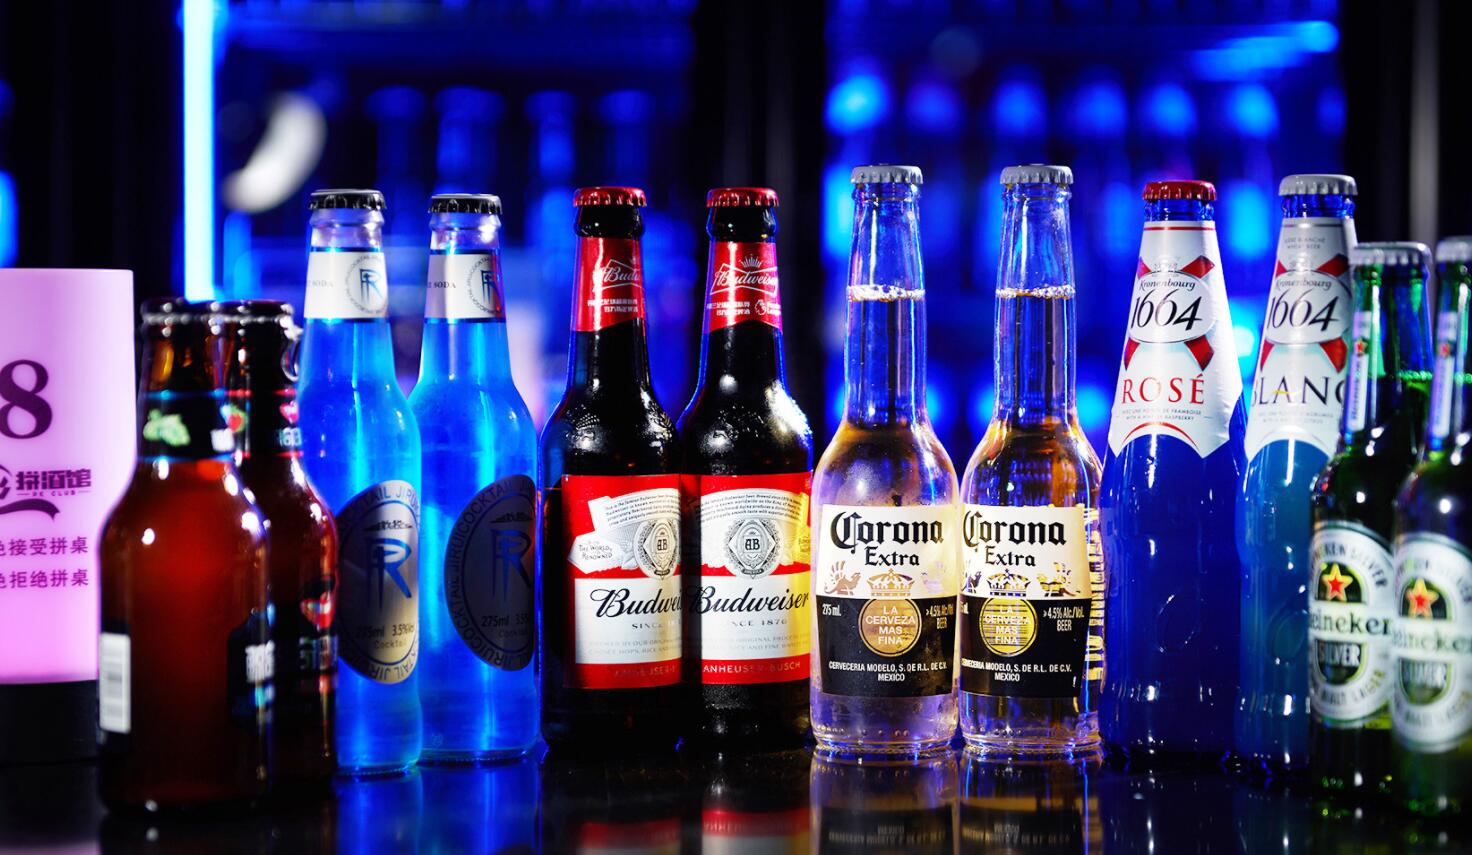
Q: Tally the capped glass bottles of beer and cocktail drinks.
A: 12